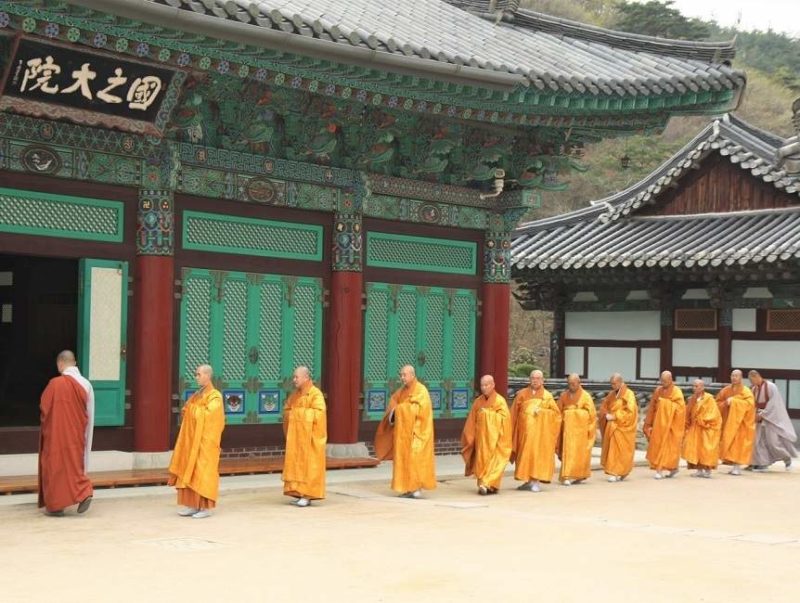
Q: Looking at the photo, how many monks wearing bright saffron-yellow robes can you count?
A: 10